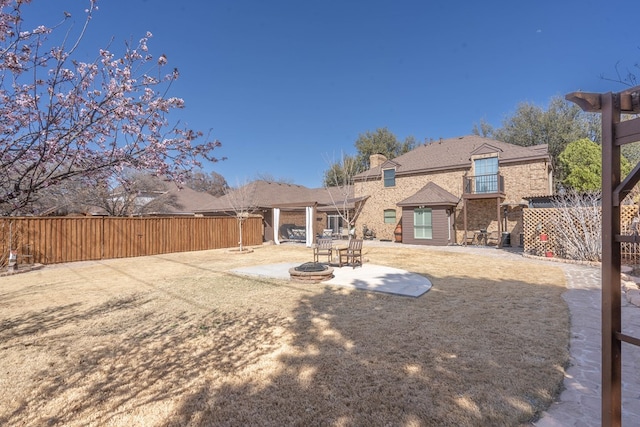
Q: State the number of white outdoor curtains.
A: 2